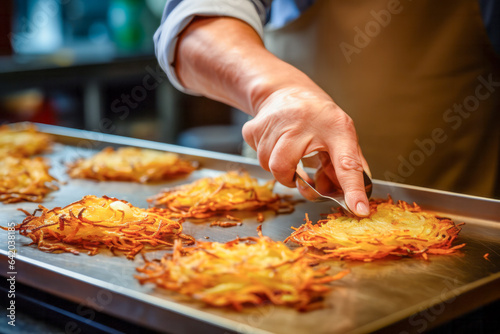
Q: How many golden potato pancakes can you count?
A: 7